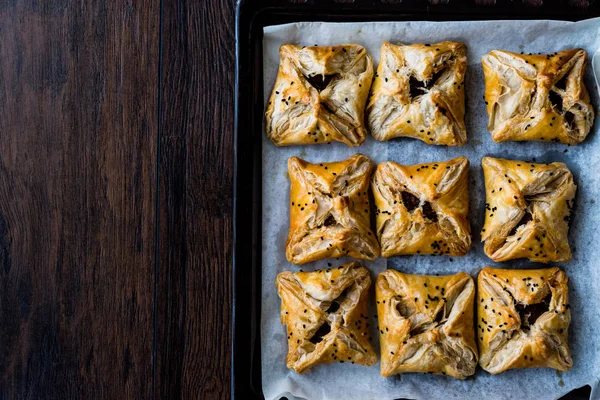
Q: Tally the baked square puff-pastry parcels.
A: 9